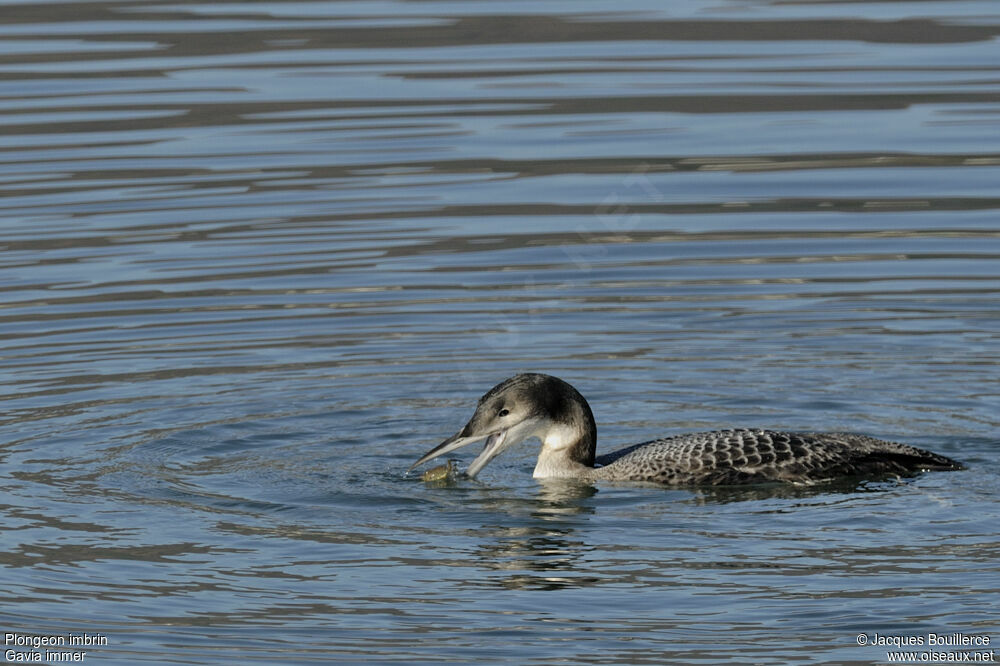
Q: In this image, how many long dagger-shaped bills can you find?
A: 1